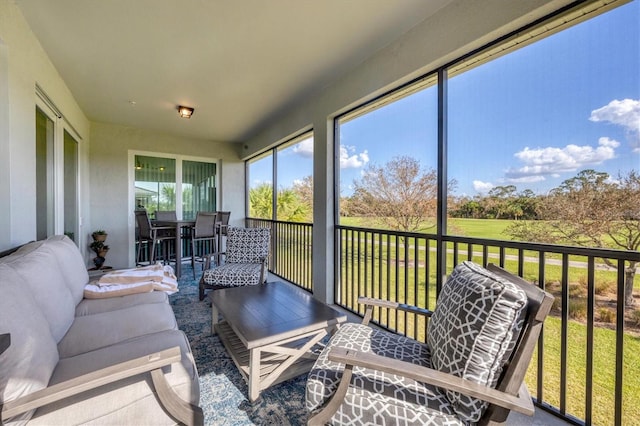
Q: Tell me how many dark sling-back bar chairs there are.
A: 4